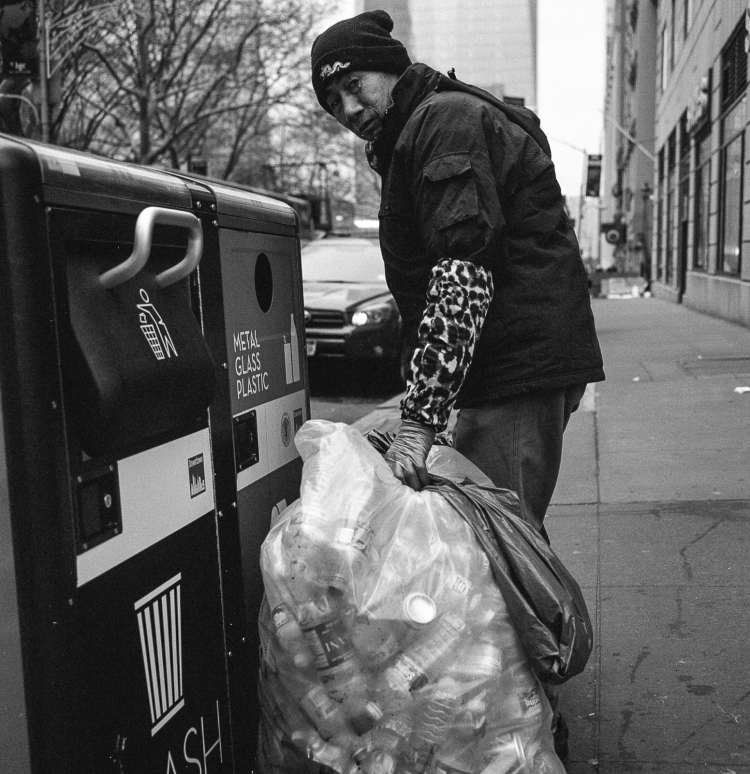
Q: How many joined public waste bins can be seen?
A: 2